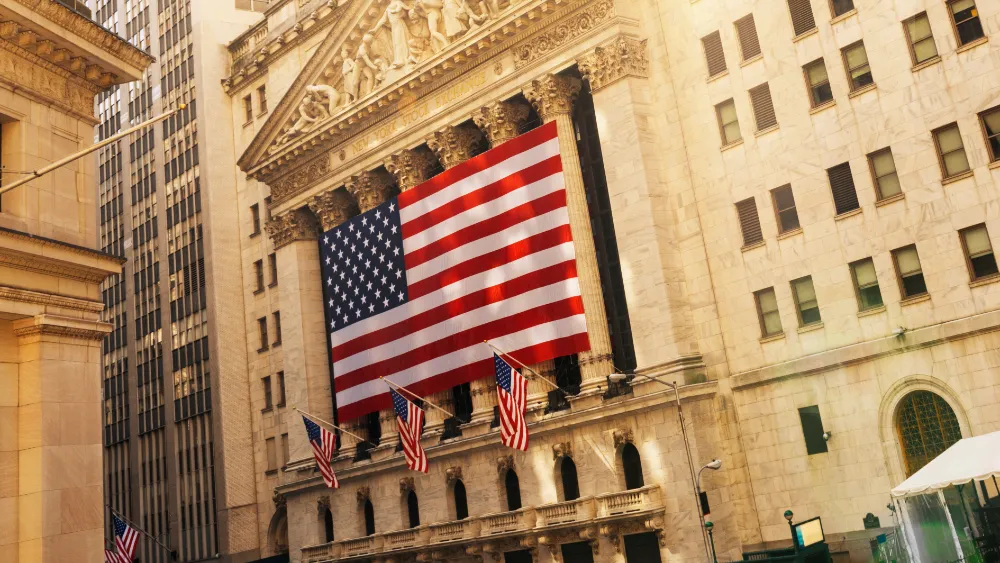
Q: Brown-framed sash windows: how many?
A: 15